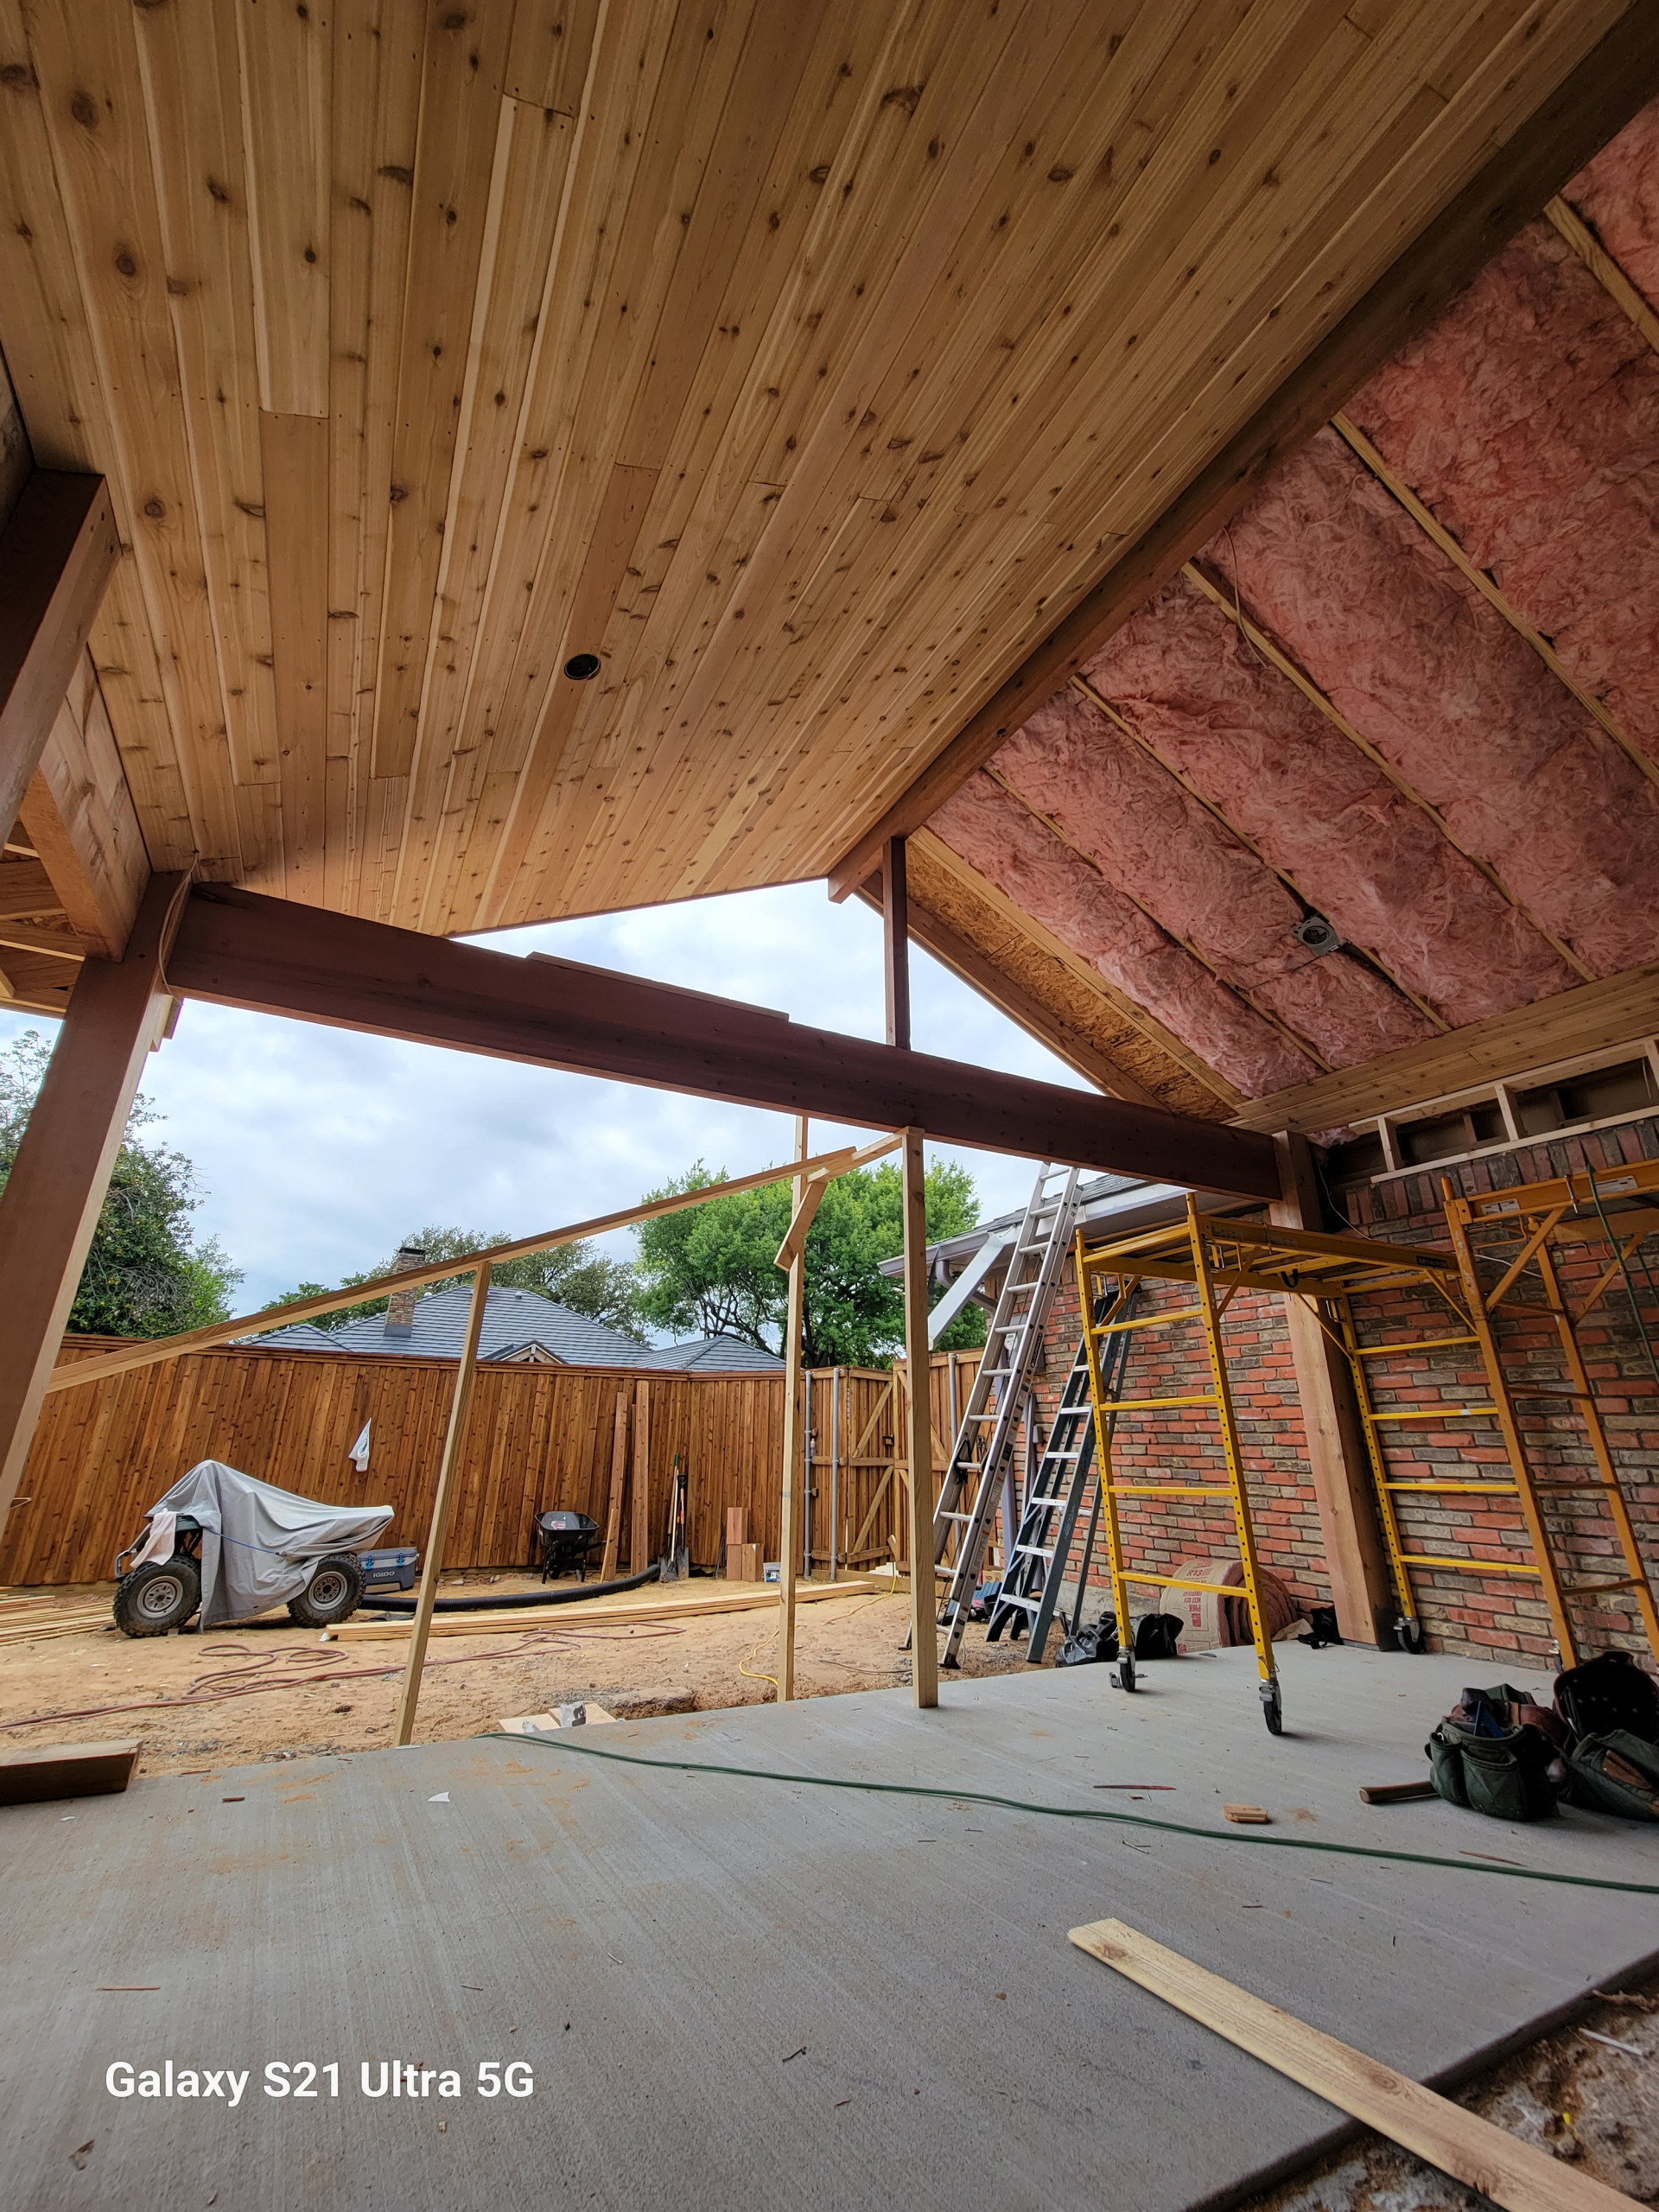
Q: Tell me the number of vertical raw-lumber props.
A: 3